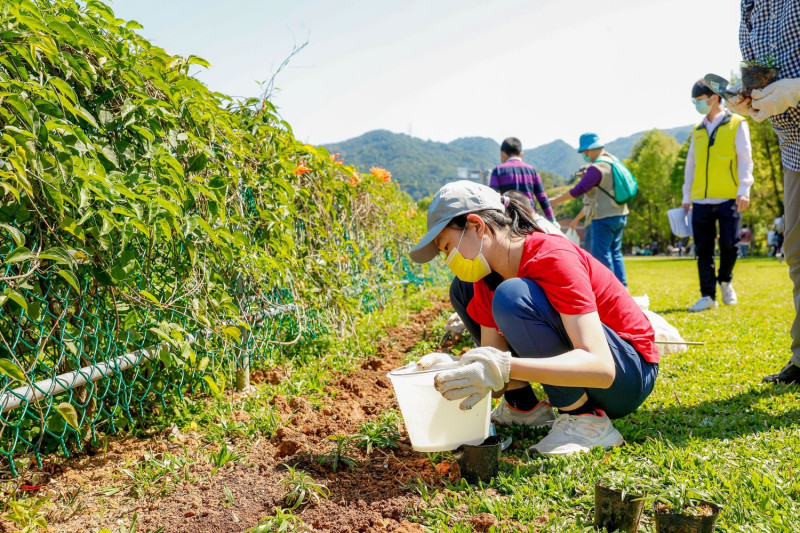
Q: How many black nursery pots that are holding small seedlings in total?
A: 3